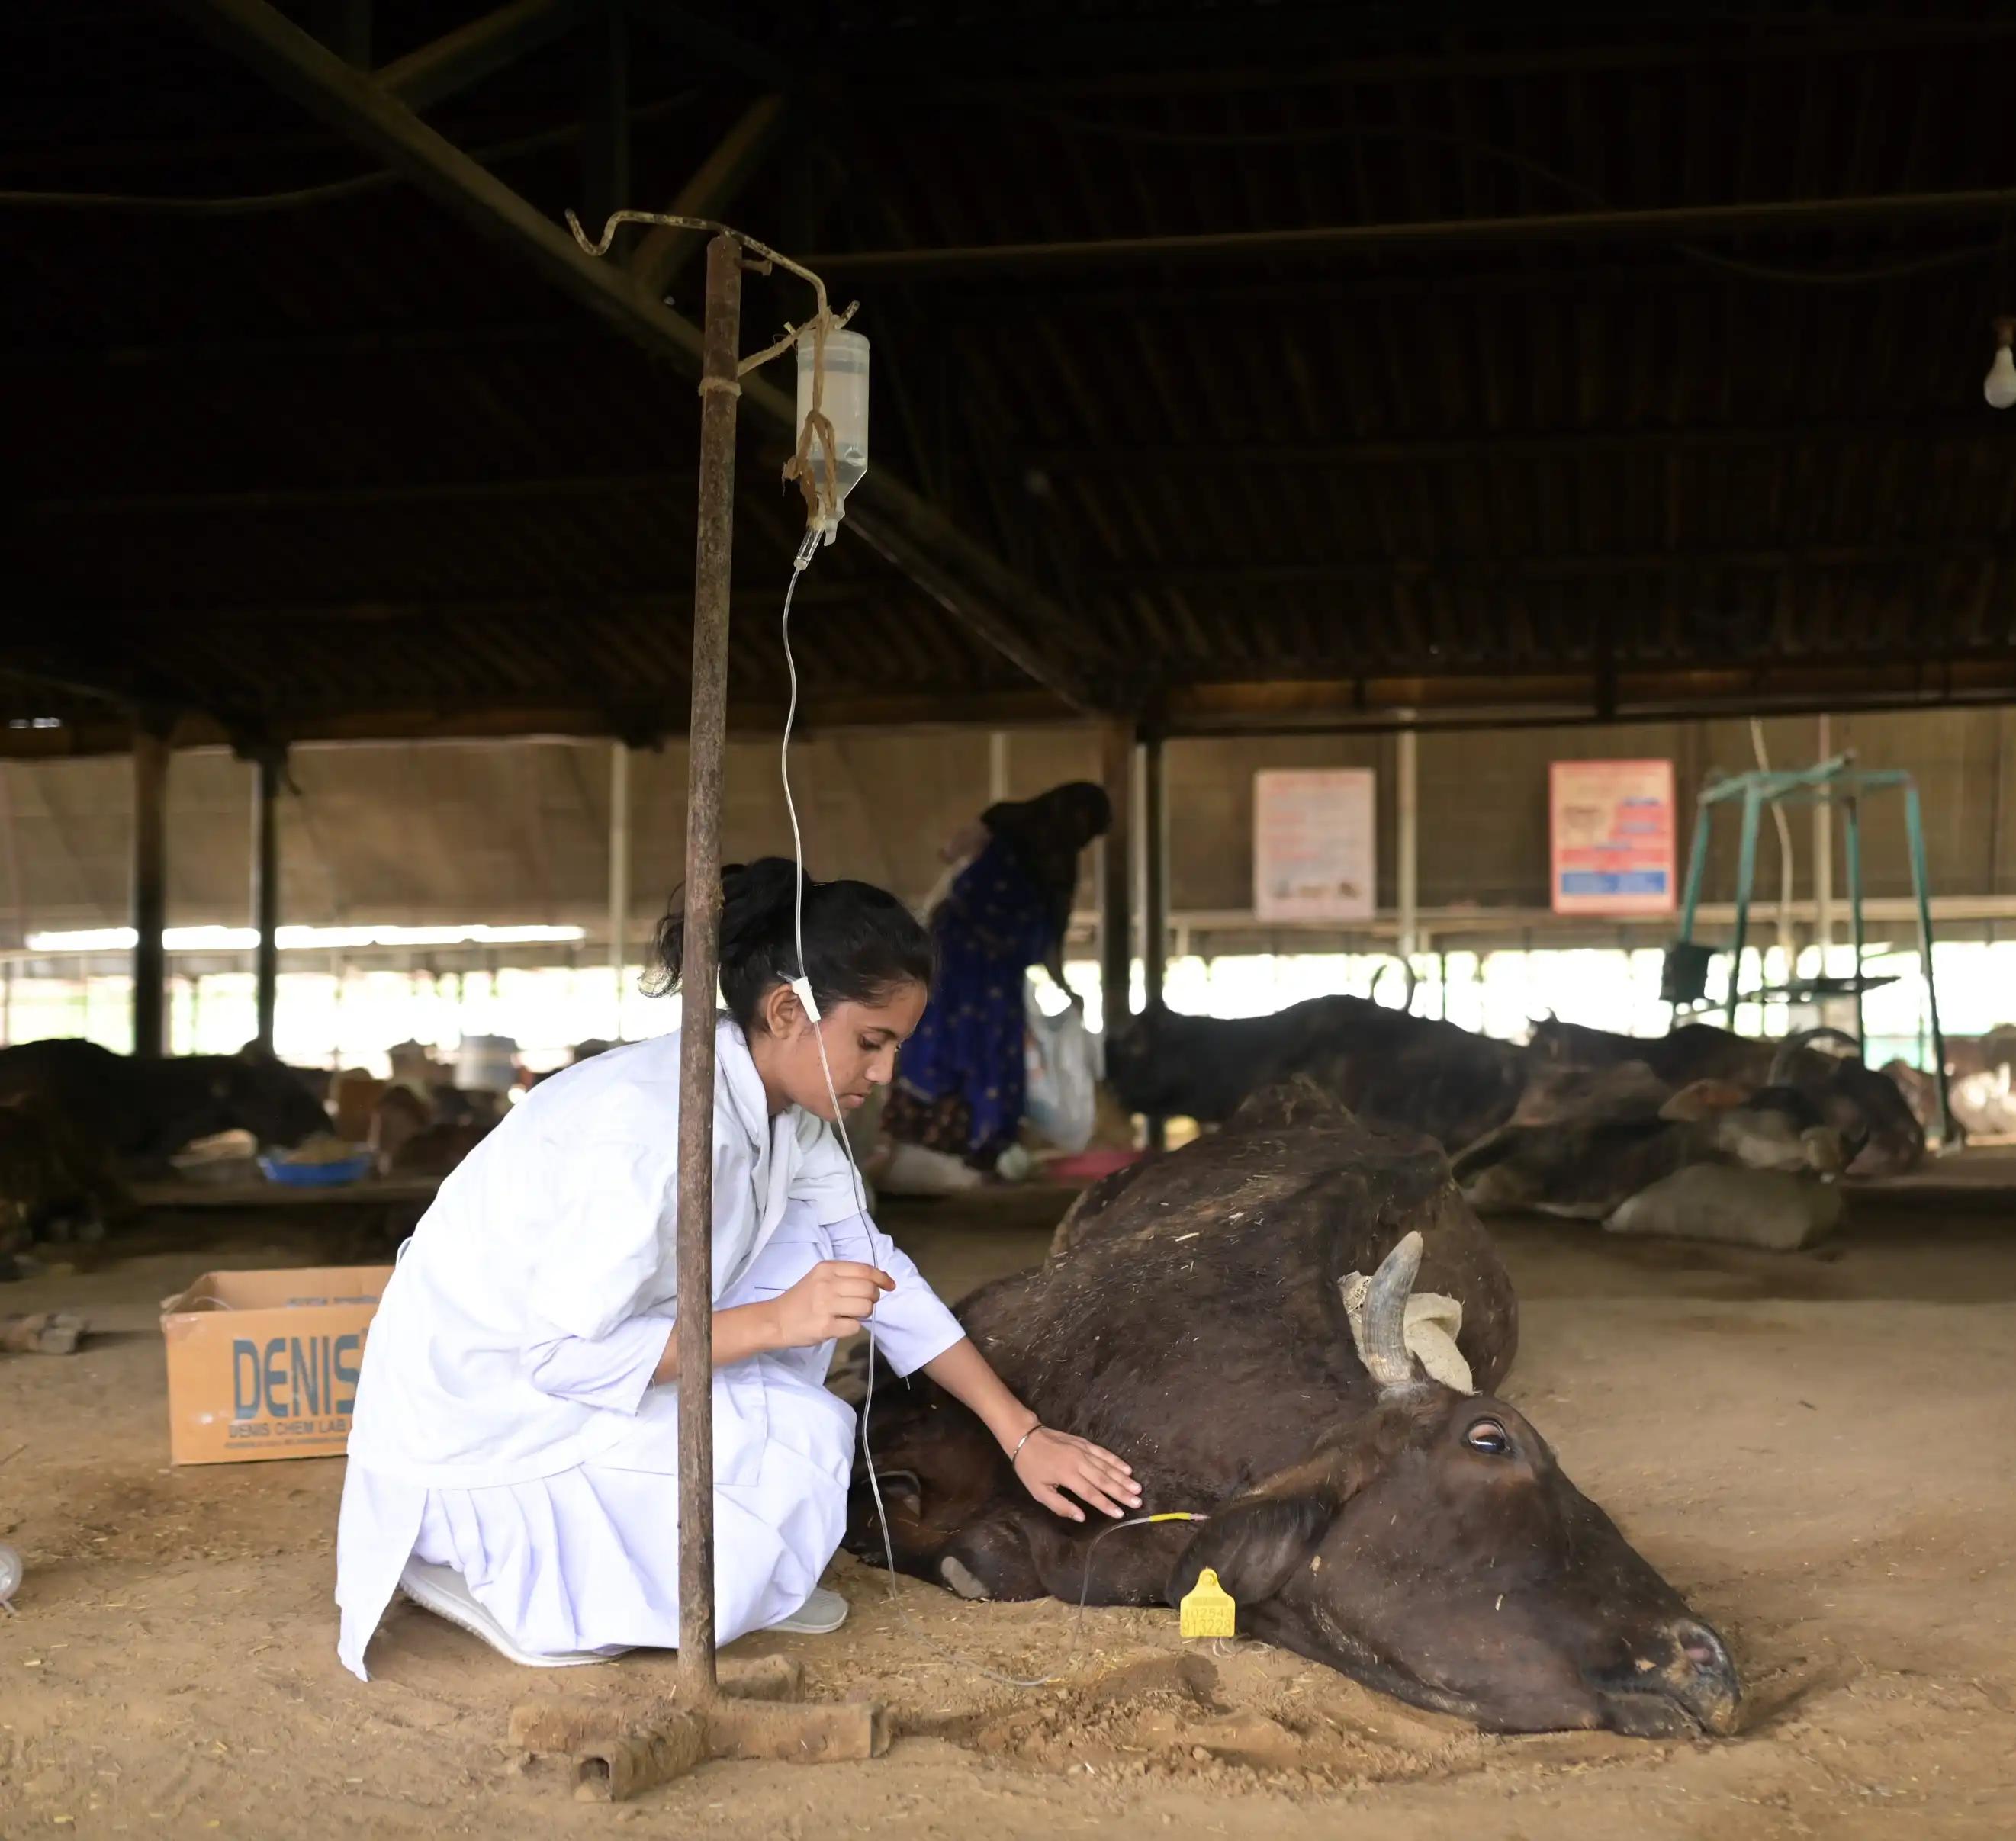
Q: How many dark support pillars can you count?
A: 4